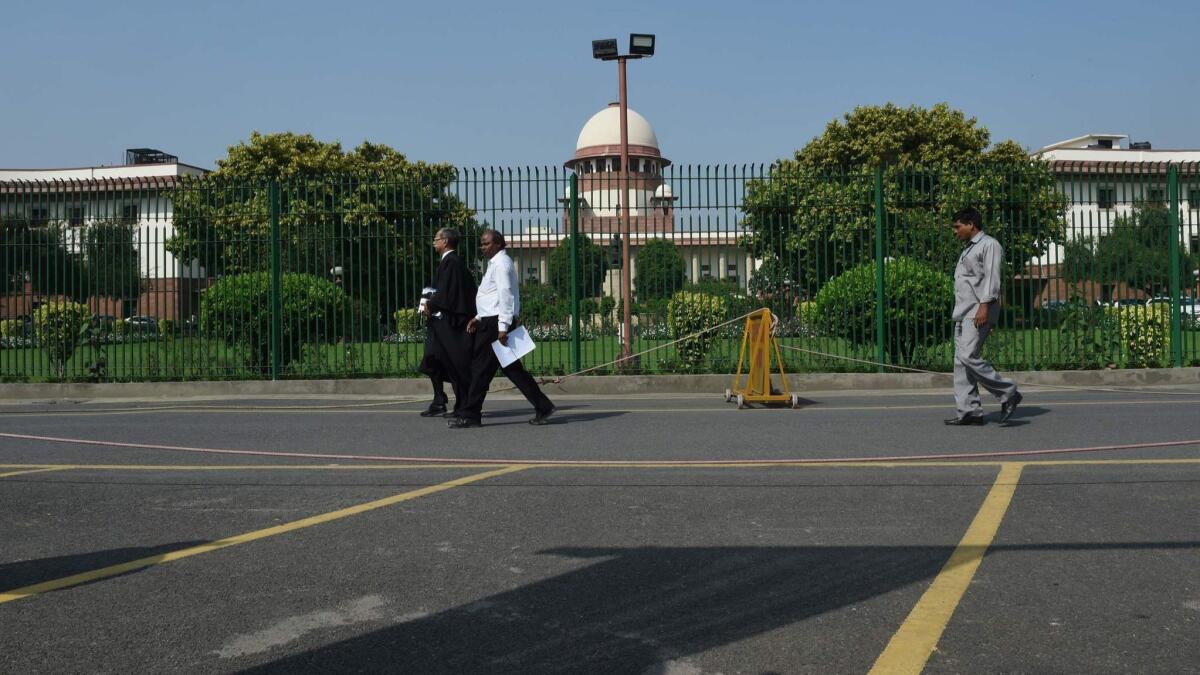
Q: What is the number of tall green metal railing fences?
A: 1